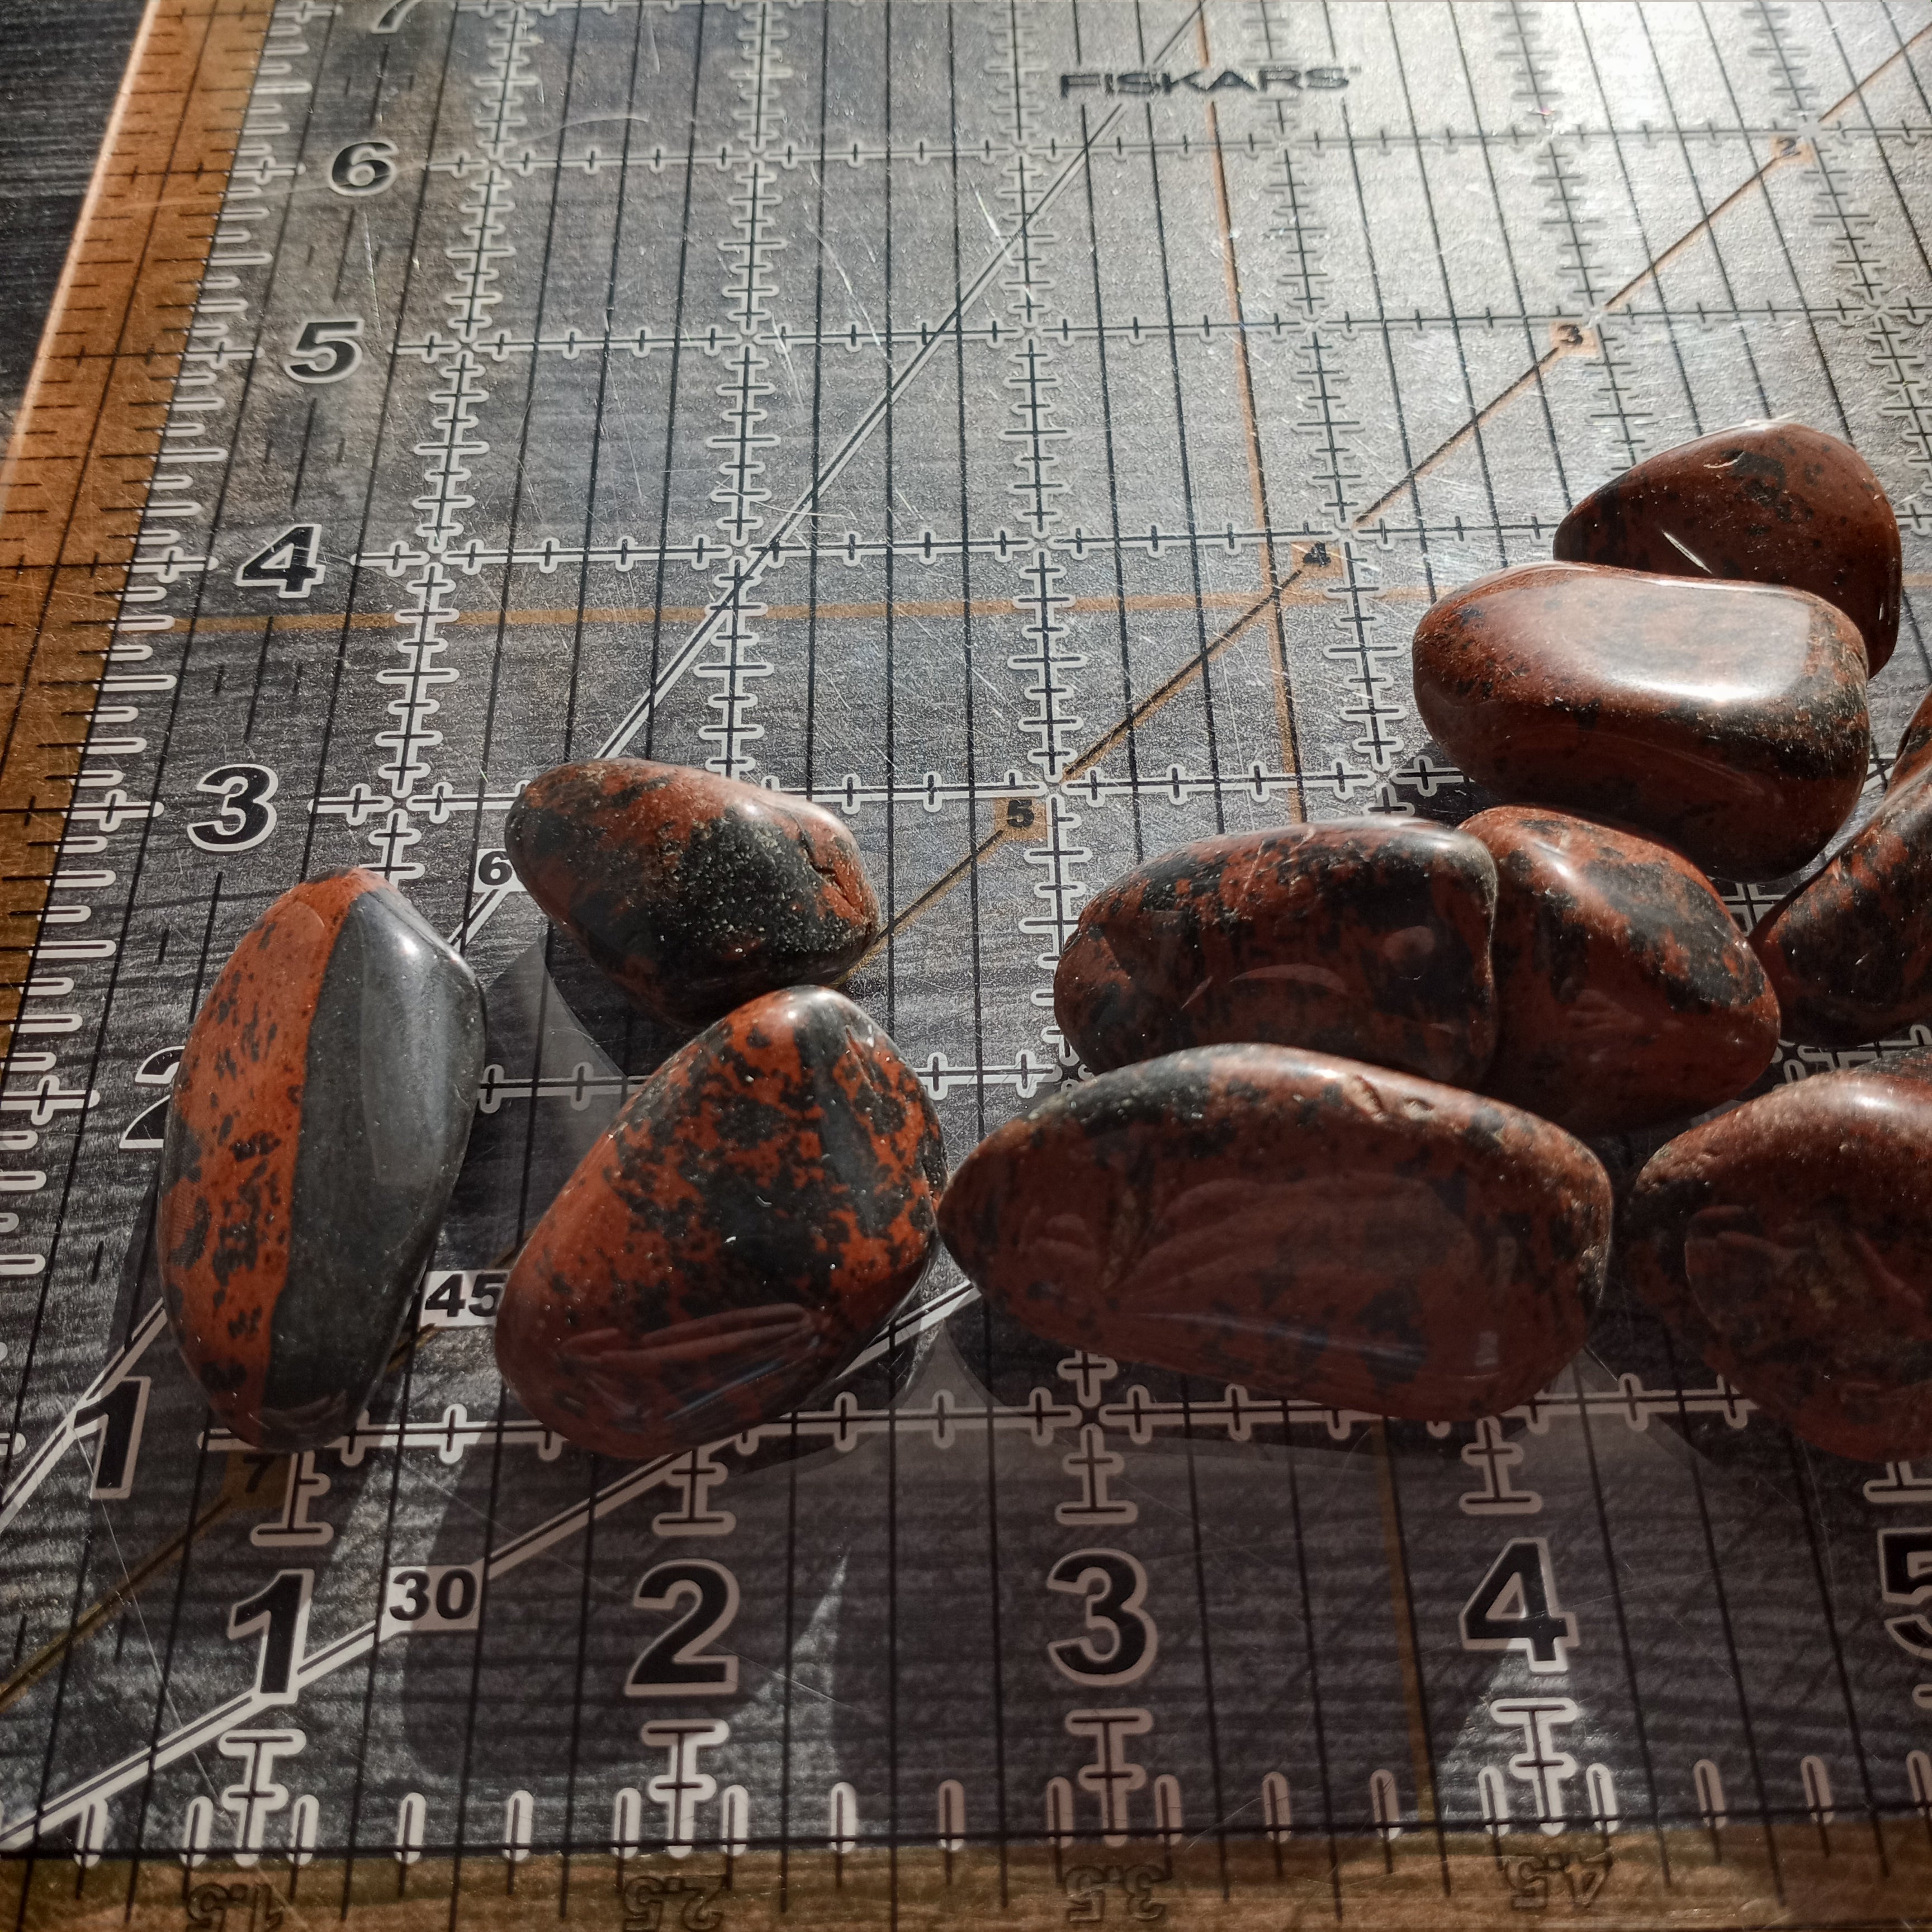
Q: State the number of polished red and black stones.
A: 11